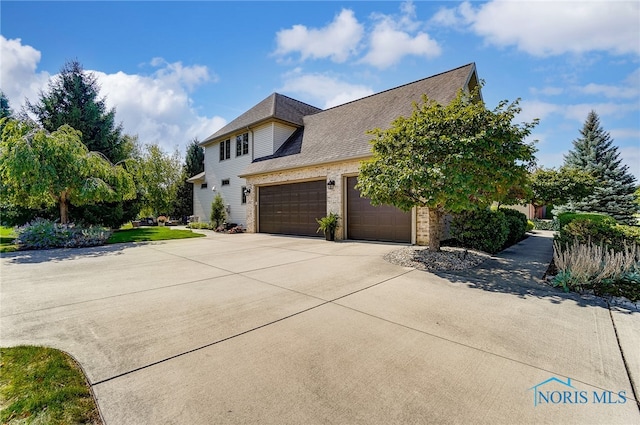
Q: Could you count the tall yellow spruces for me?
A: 0